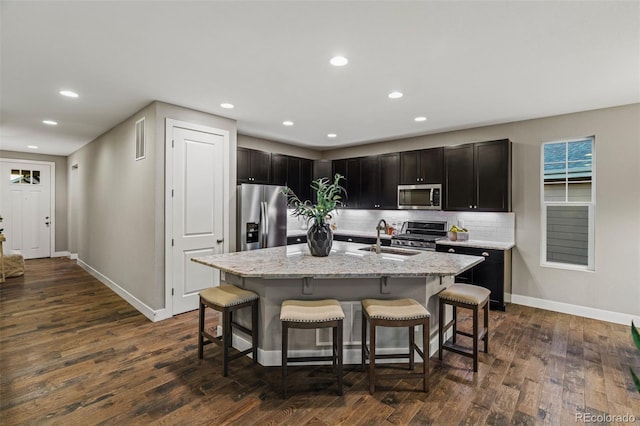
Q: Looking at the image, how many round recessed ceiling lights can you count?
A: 9